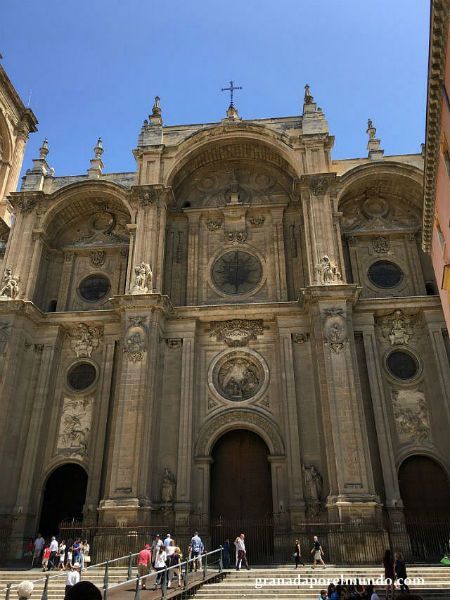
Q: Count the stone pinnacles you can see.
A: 5